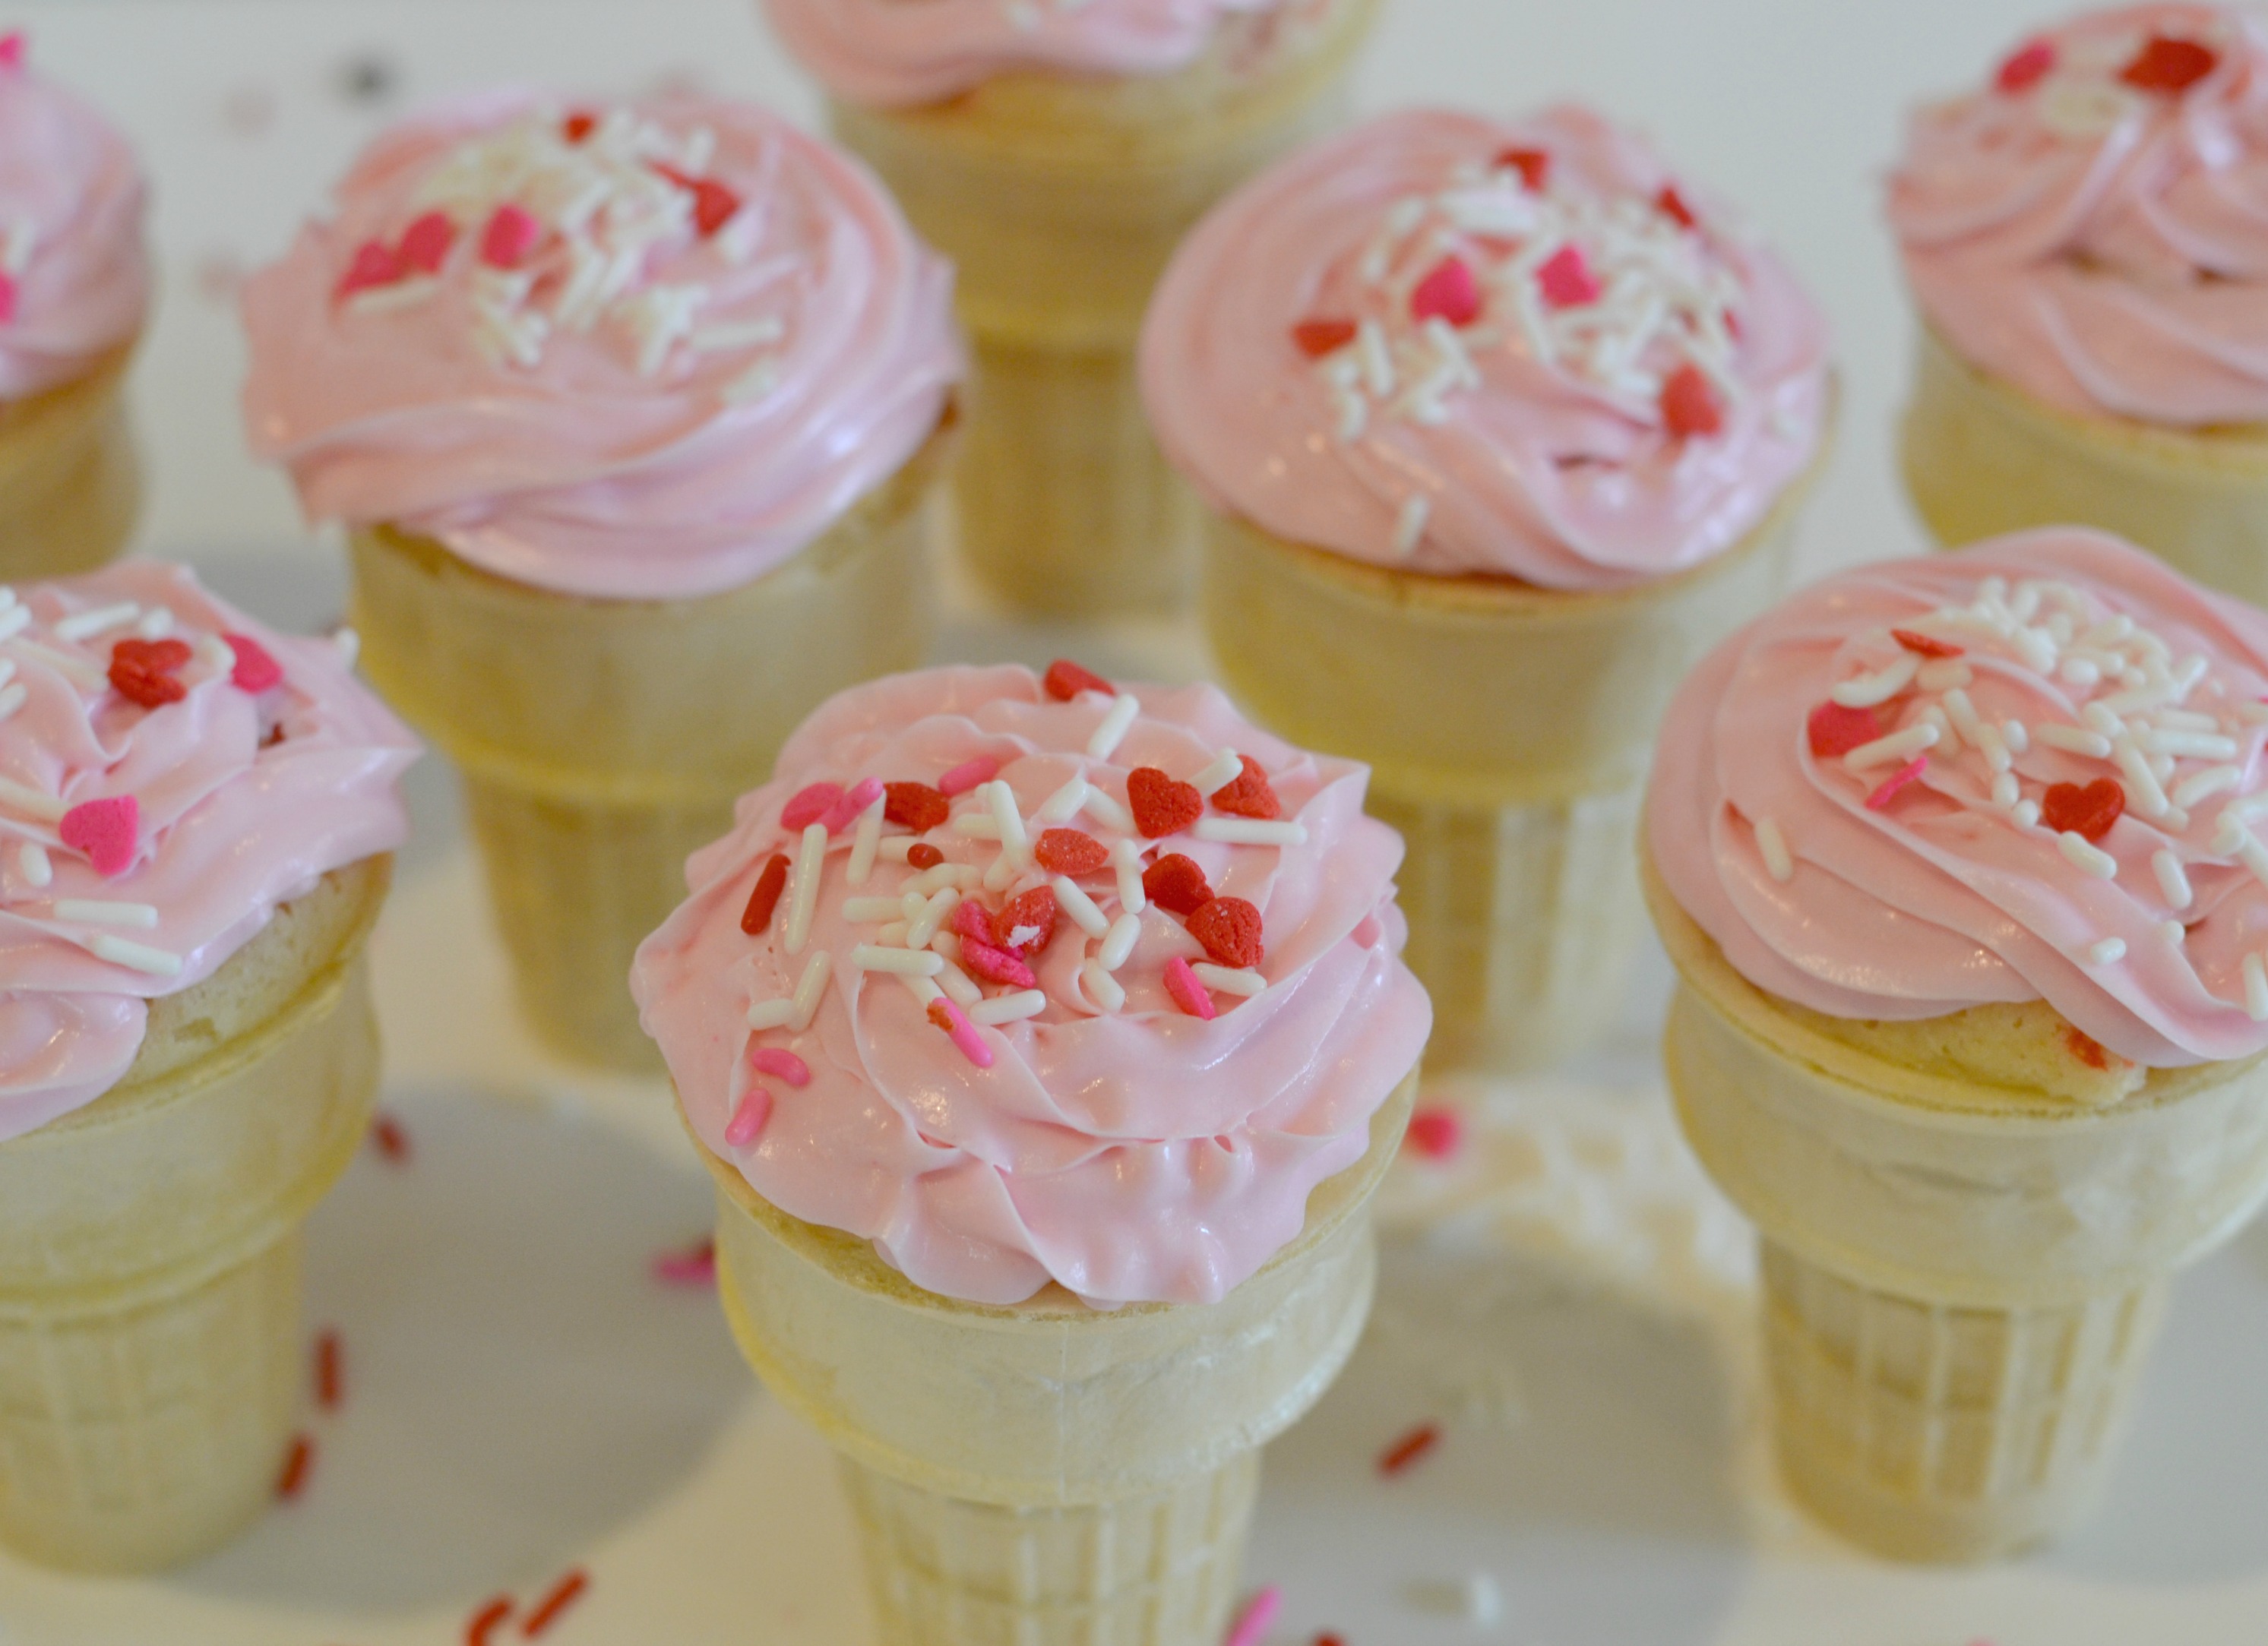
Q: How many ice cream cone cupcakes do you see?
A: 8